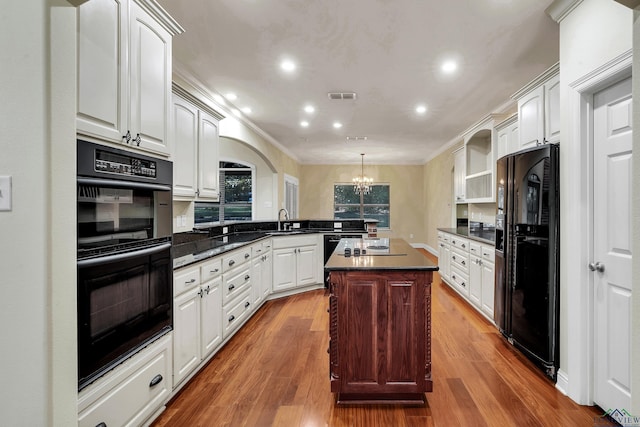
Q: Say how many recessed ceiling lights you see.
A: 8